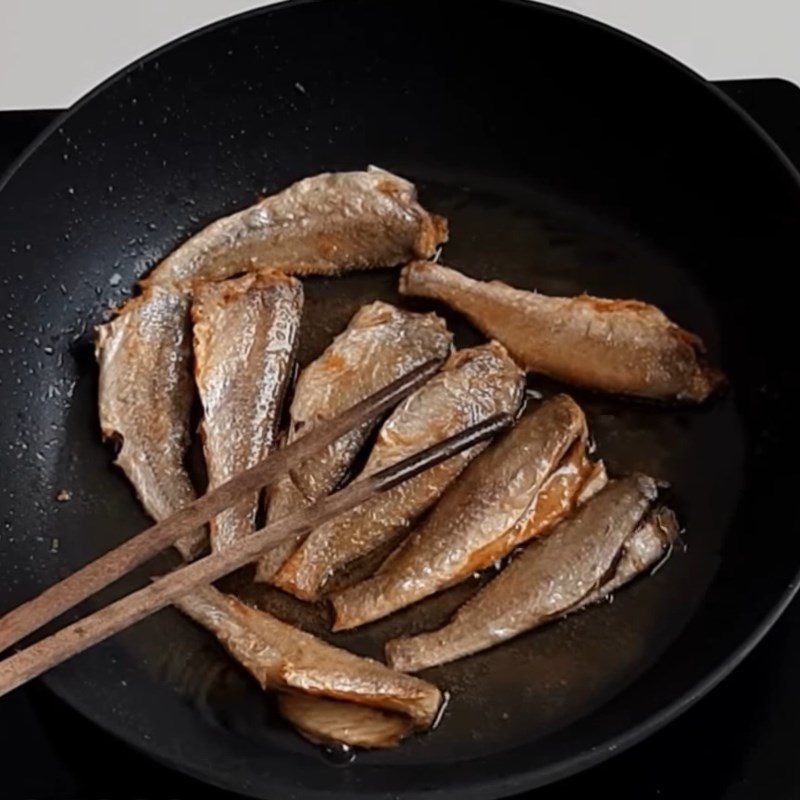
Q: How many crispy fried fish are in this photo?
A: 9